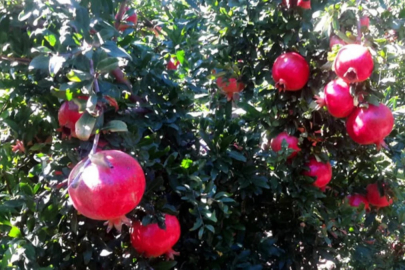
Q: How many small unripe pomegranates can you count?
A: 0